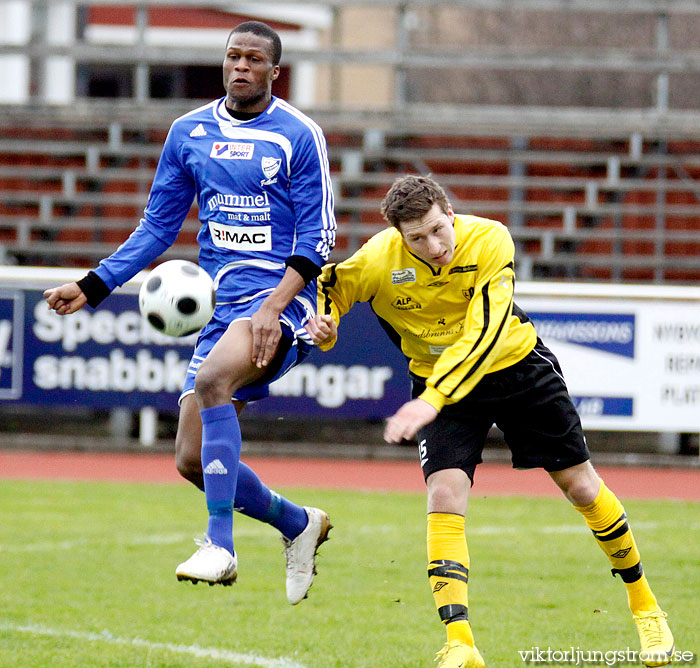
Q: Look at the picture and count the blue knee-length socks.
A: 2